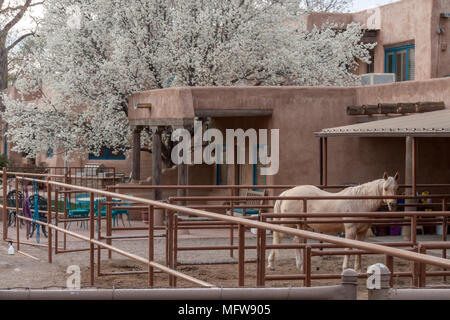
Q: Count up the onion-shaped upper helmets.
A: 0